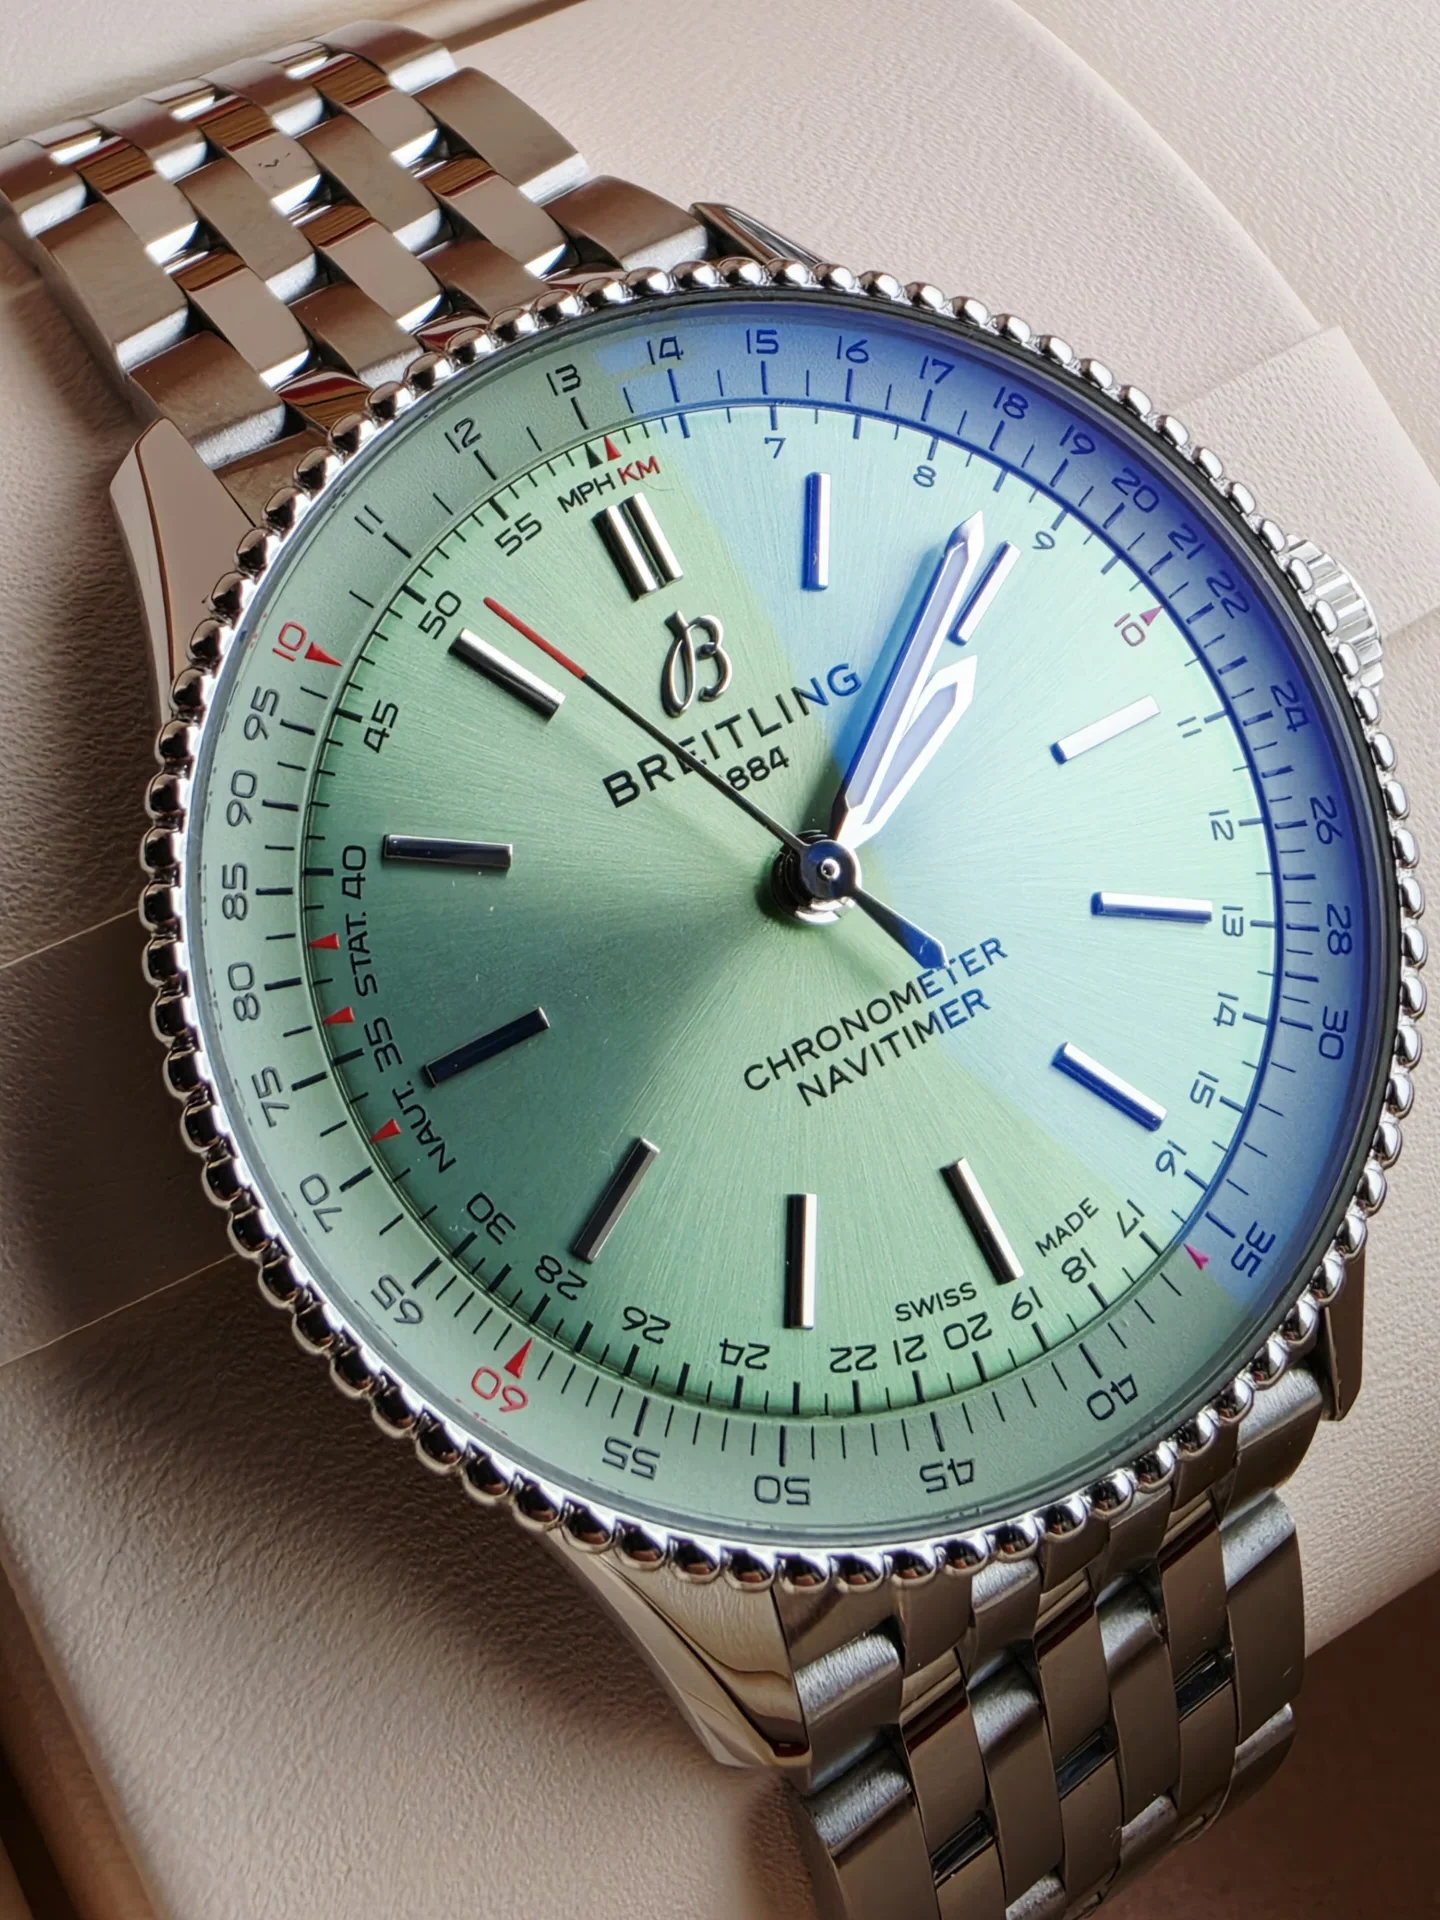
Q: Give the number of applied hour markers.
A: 12